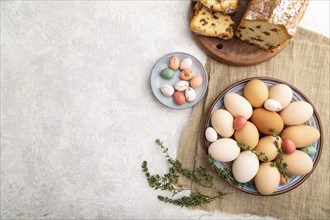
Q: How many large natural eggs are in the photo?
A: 13